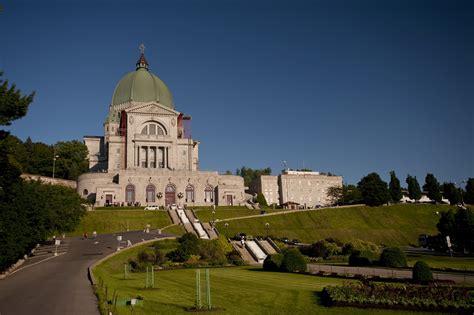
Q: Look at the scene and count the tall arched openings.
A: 5